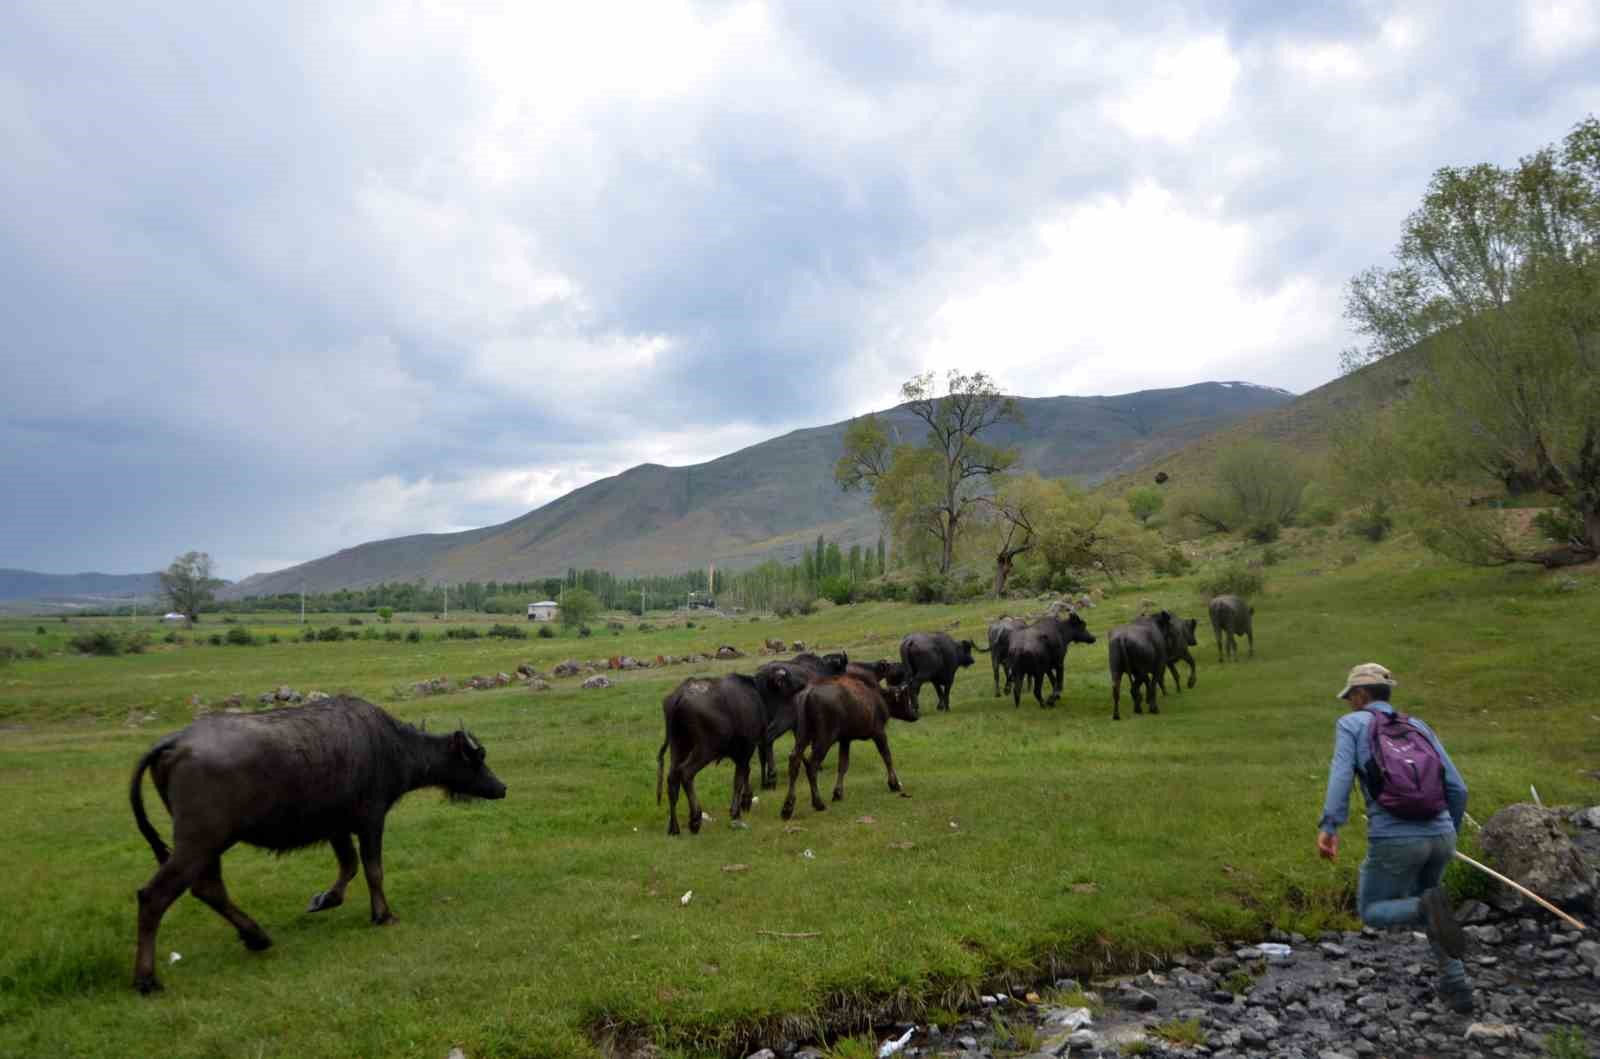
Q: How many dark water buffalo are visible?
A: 11